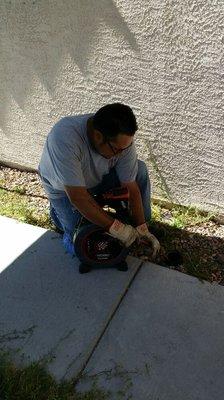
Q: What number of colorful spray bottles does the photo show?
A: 0